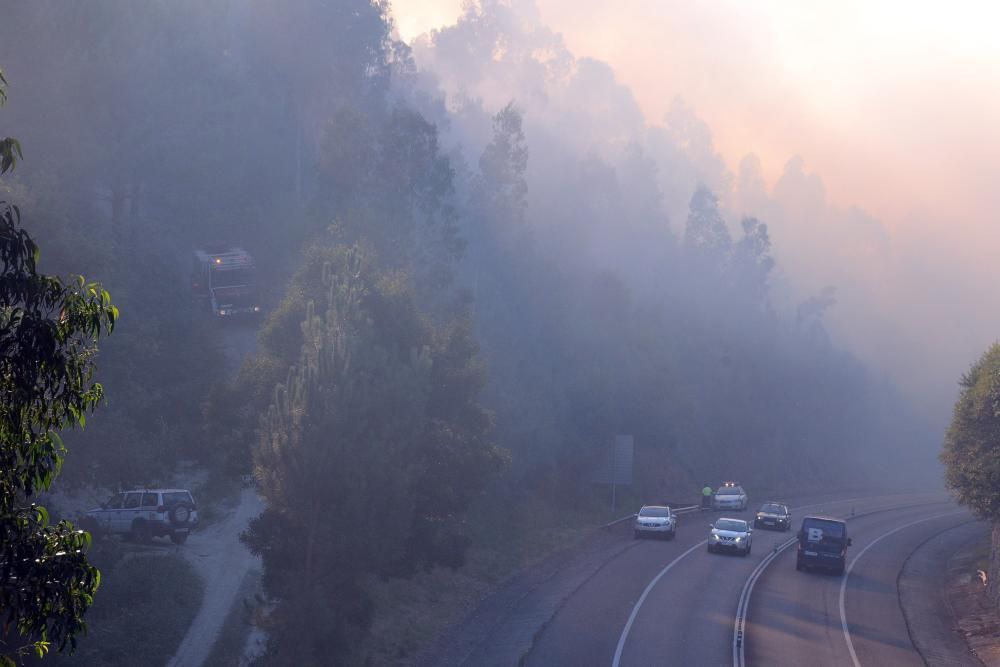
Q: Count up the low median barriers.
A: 1